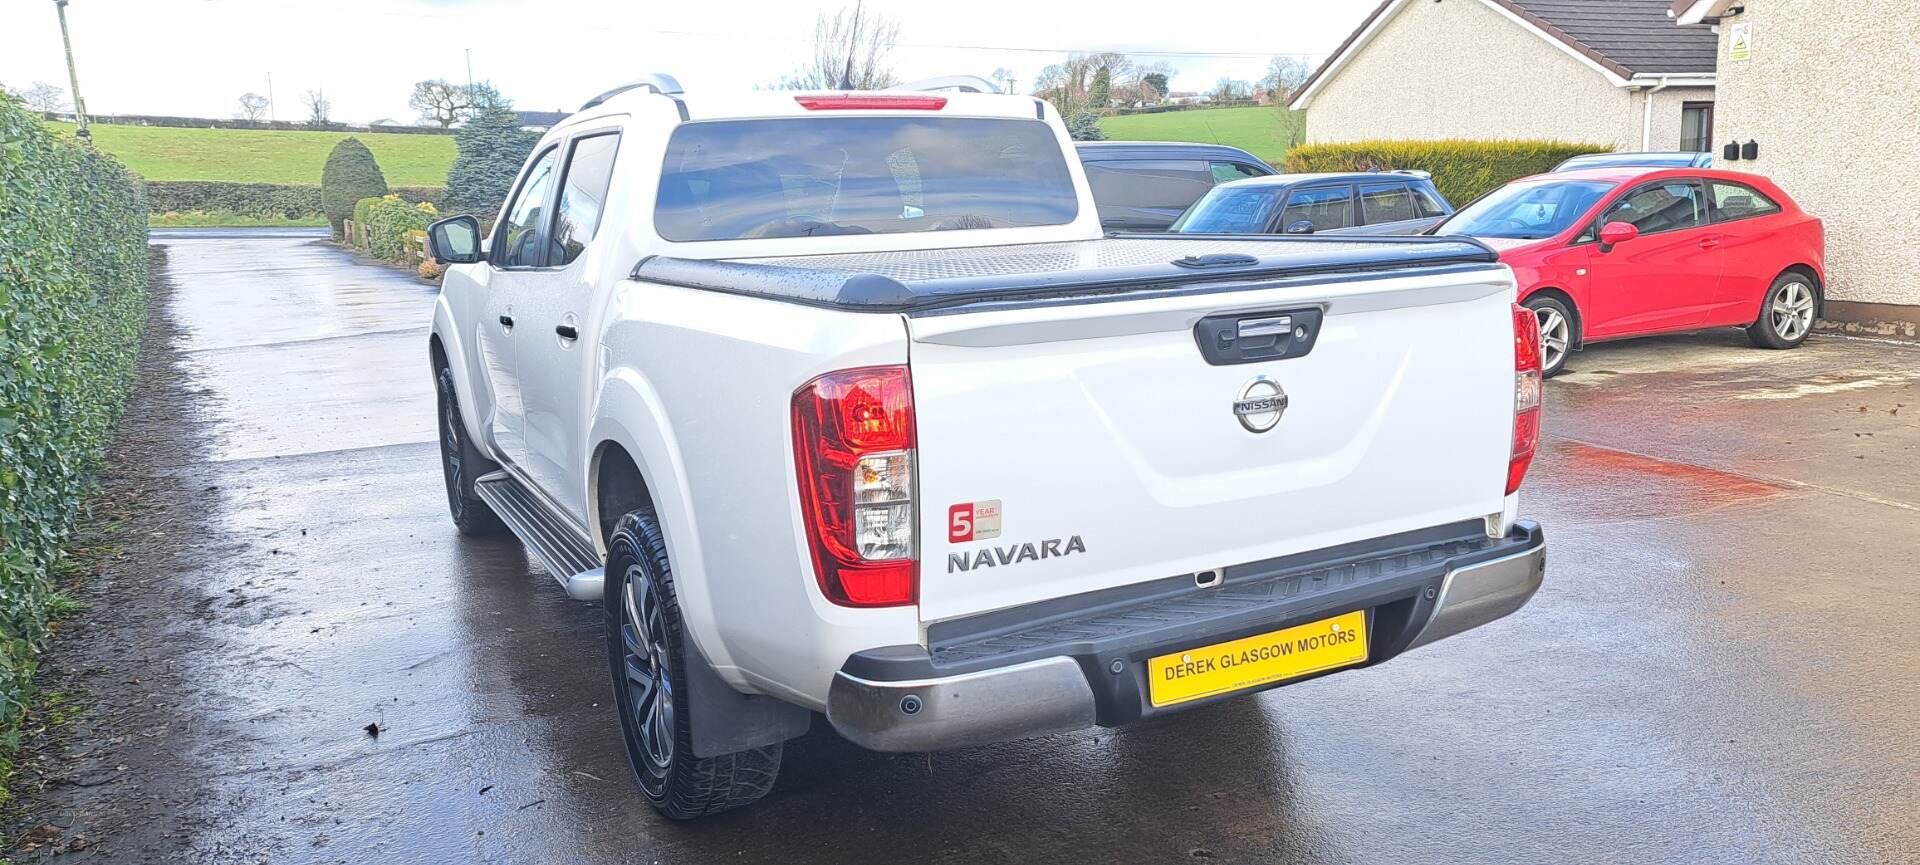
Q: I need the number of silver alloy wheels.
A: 2